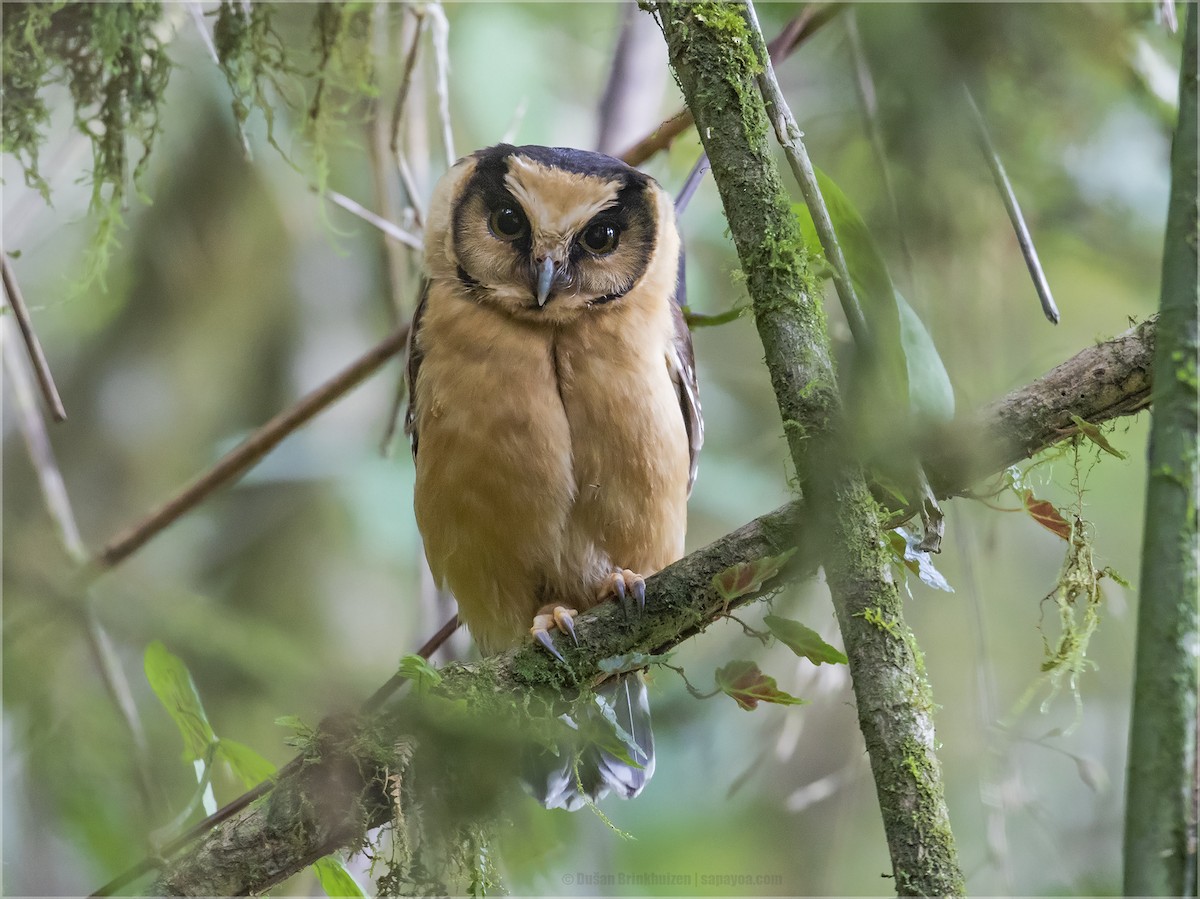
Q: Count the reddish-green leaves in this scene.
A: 3